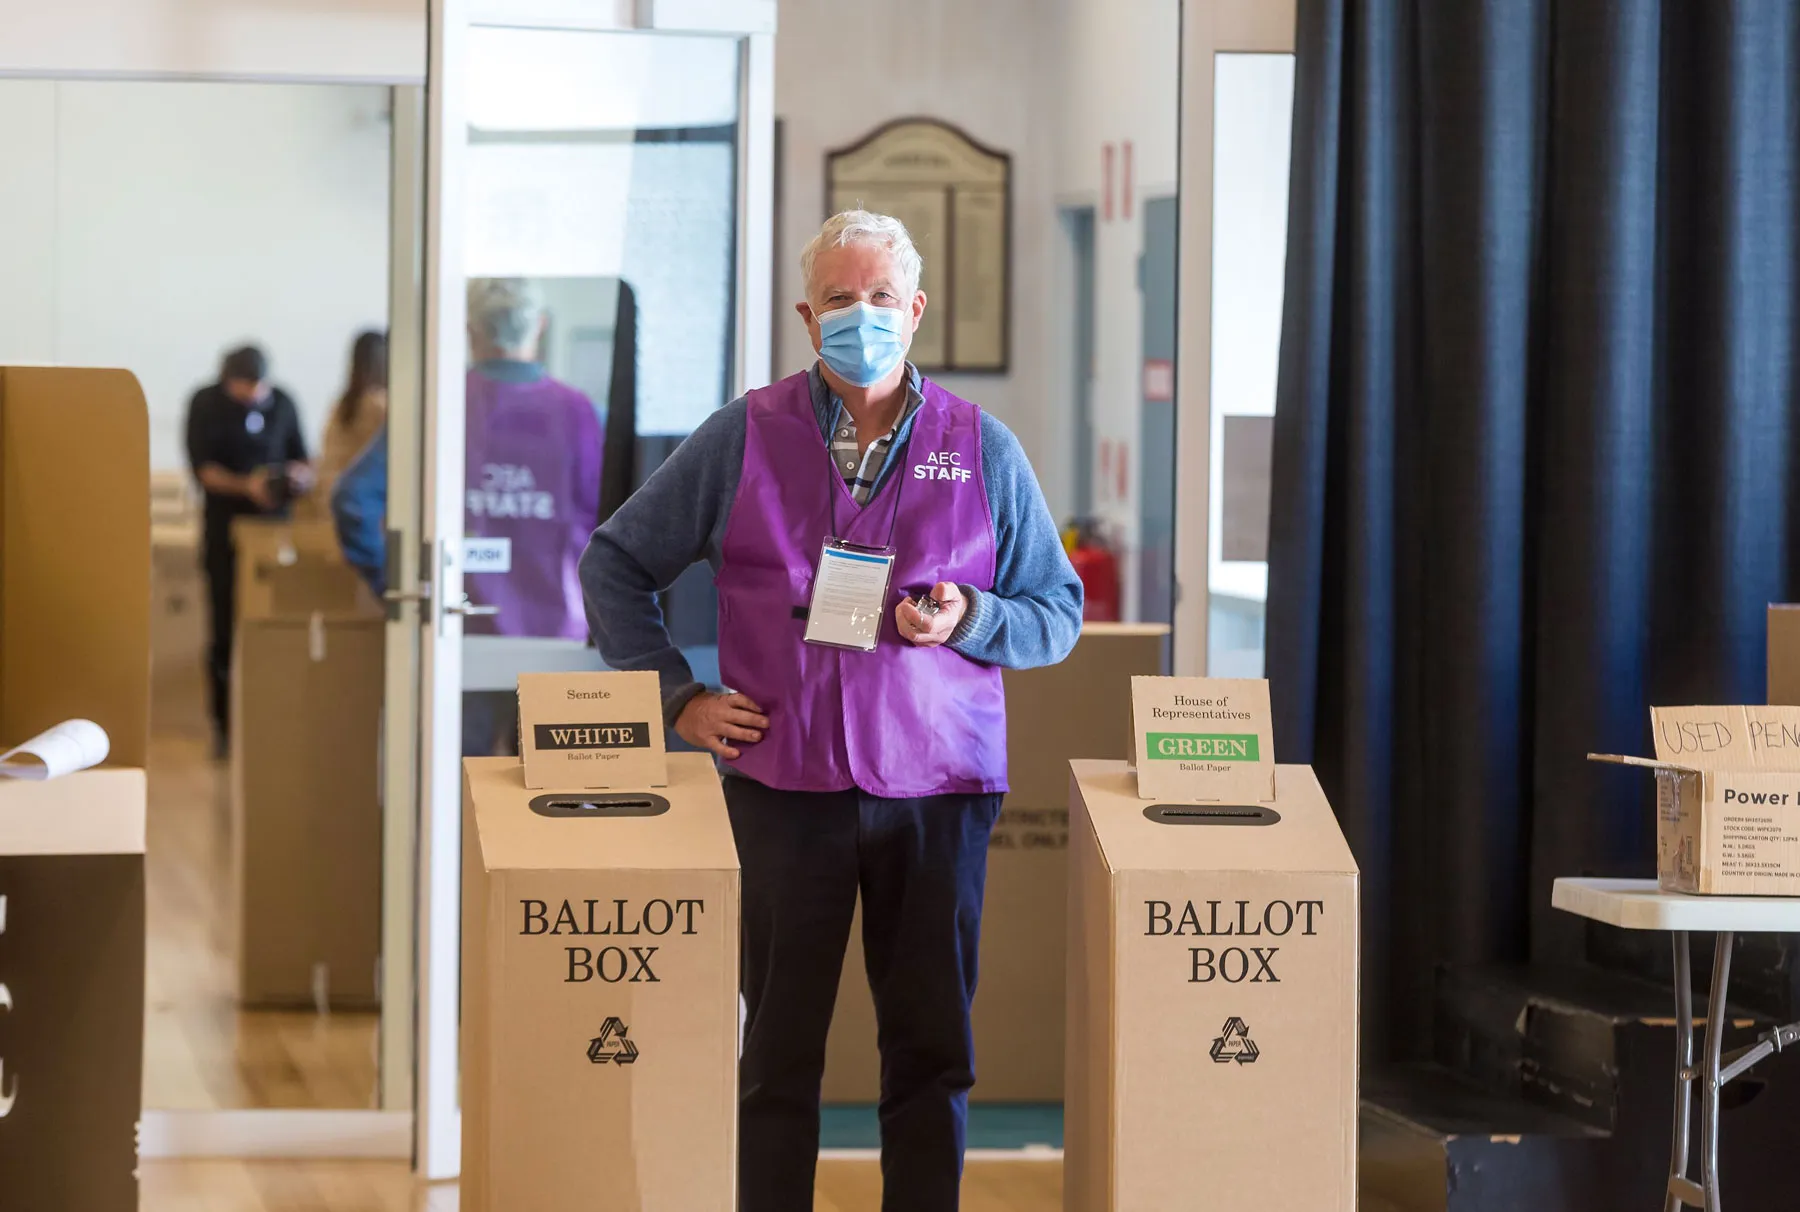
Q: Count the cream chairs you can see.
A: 0